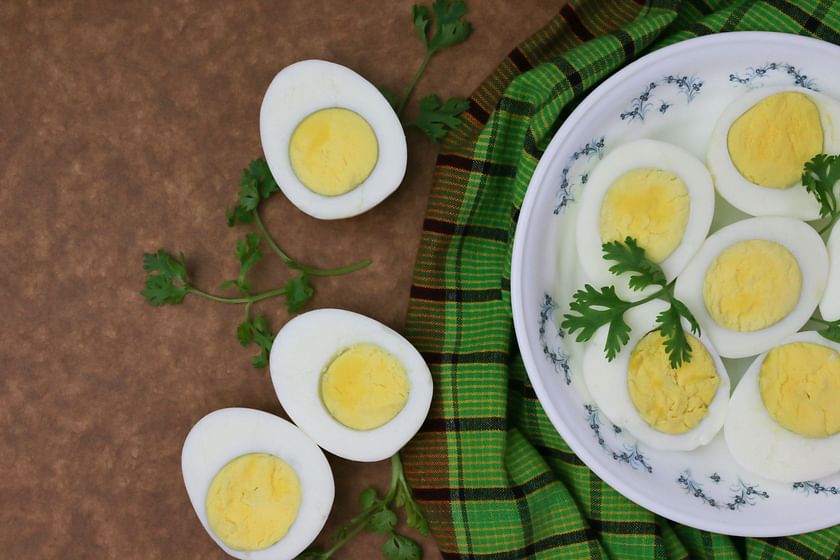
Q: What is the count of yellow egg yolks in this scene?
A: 8